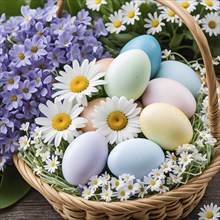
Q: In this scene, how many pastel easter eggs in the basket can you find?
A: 9